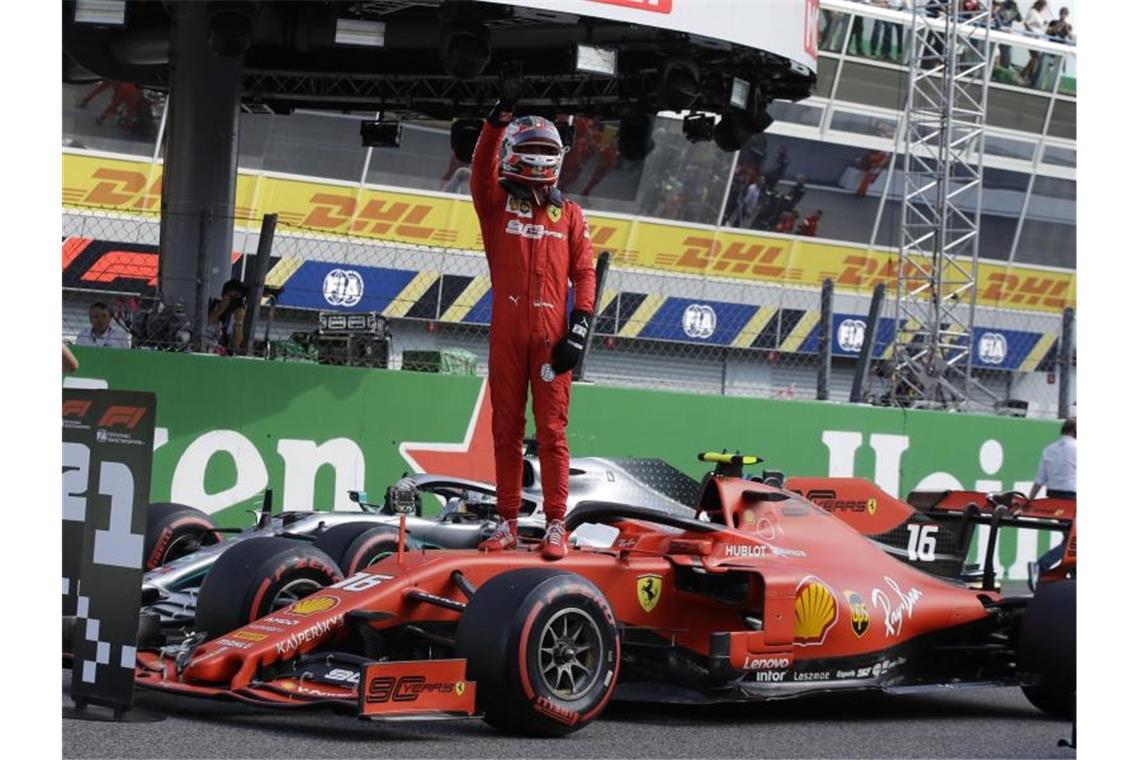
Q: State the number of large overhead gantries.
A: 1